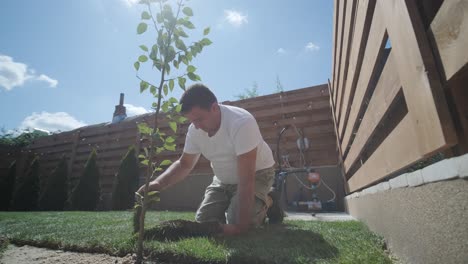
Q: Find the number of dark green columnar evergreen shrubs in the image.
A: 5